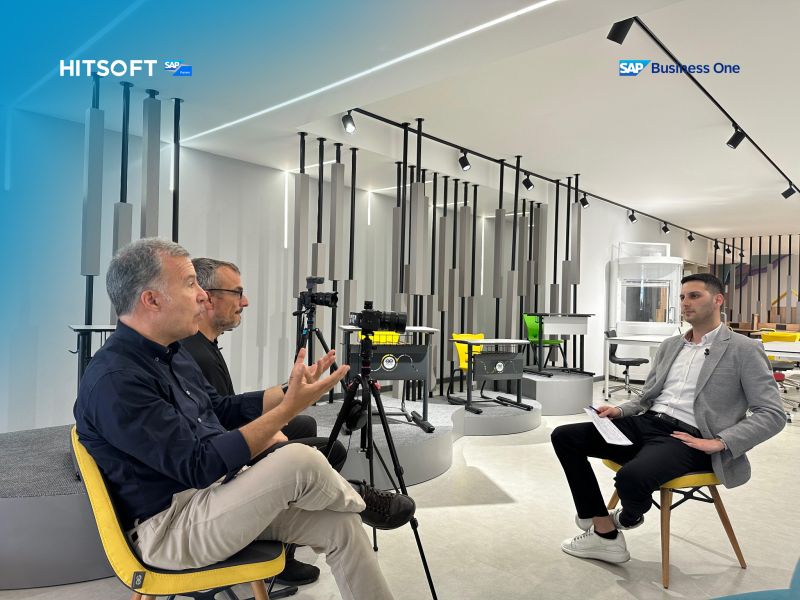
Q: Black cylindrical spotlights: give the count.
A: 13